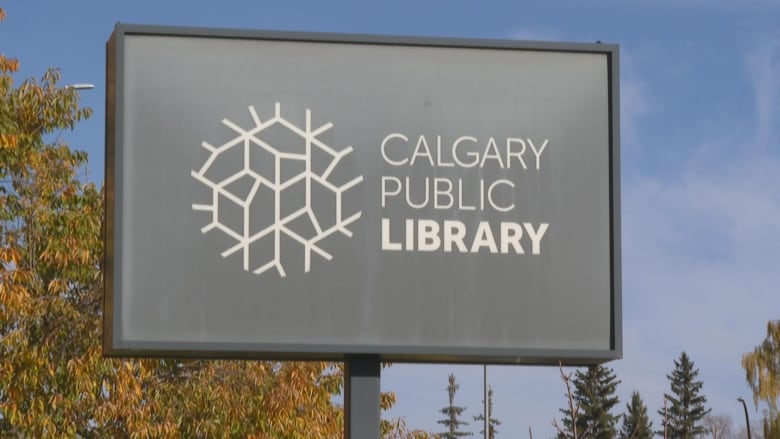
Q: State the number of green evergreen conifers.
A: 5